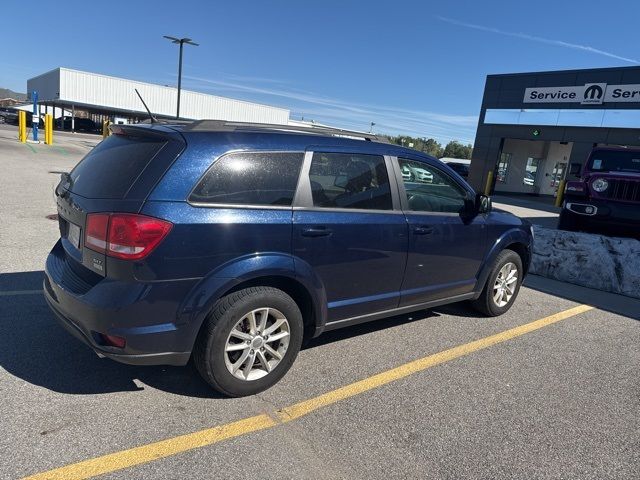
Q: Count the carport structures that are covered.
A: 1